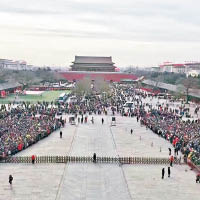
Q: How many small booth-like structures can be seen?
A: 2